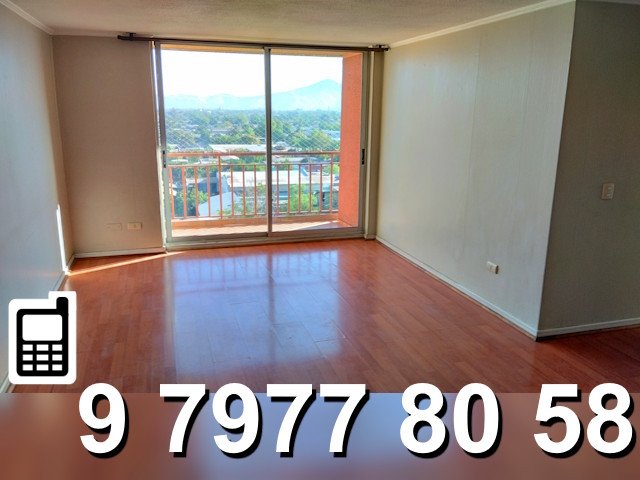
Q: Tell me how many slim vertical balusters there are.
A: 14